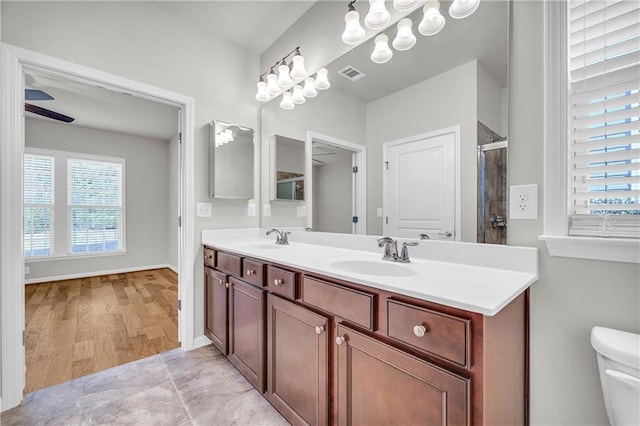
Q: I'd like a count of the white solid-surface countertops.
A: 1